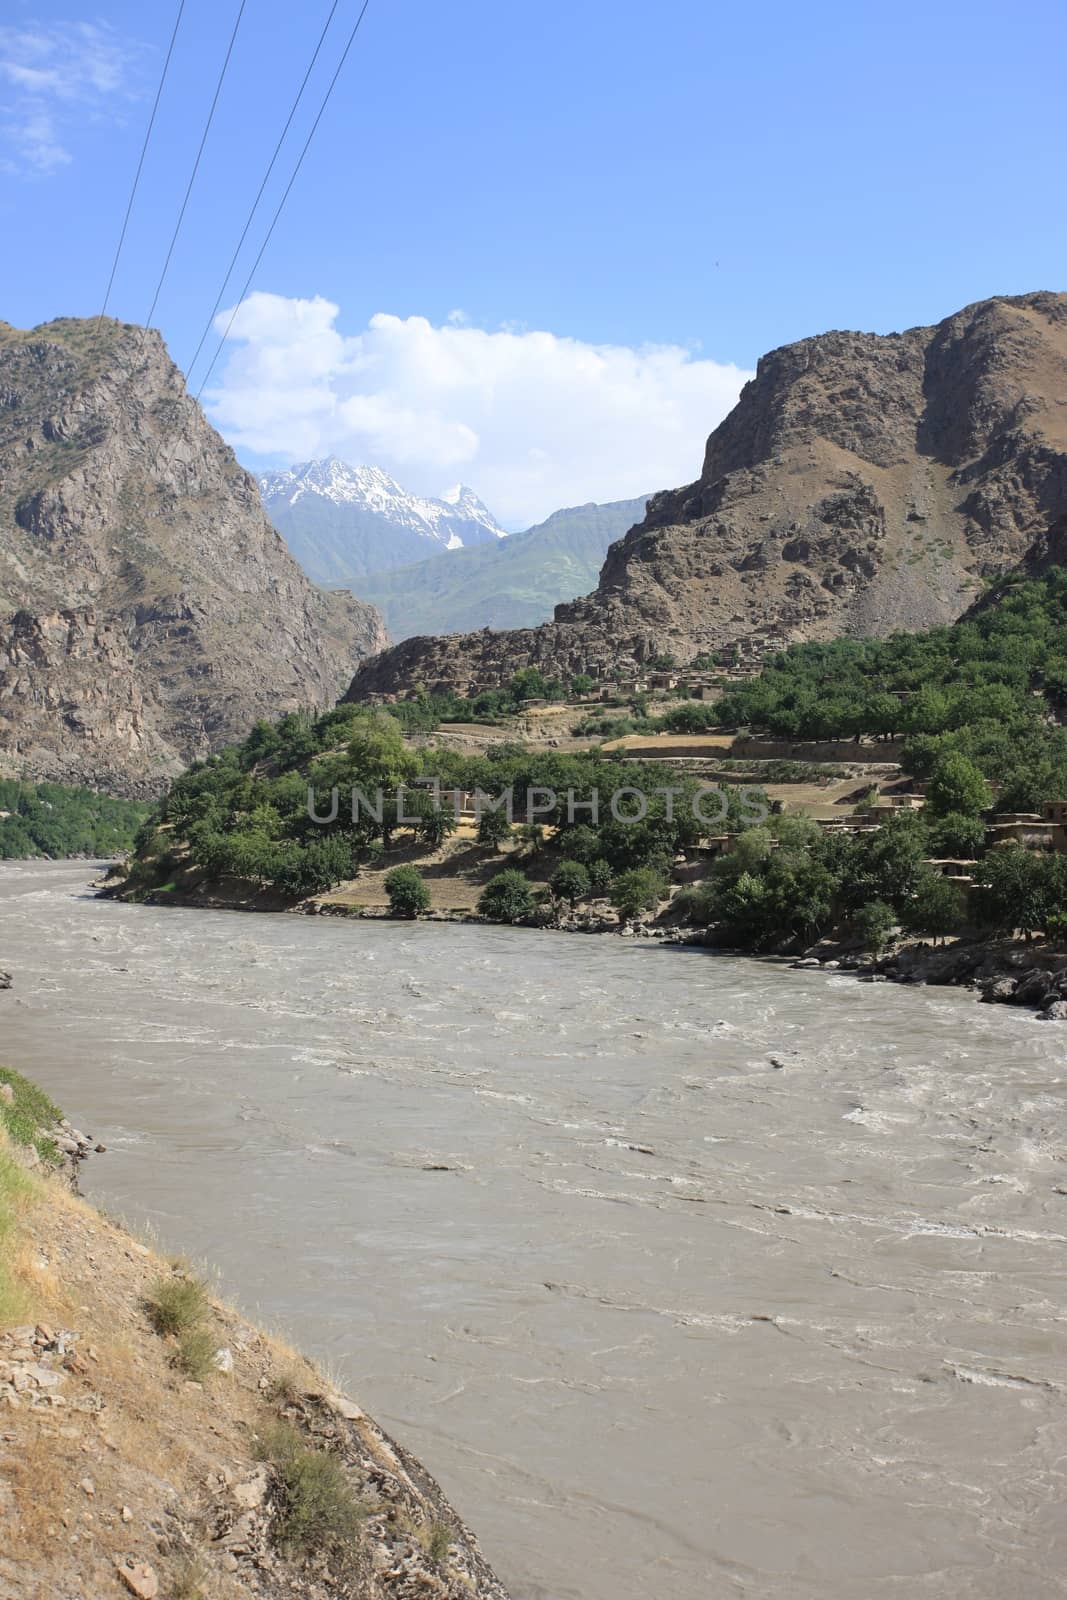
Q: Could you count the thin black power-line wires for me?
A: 4